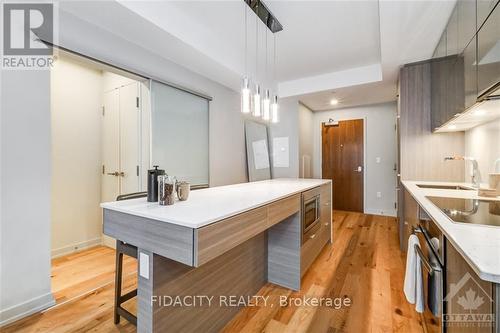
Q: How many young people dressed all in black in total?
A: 0